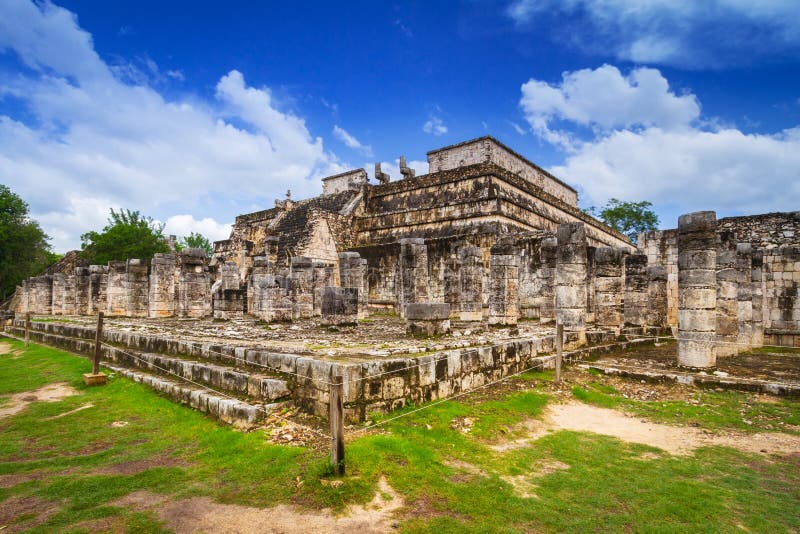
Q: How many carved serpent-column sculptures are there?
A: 2